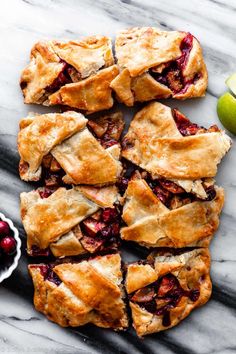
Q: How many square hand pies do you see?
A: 8